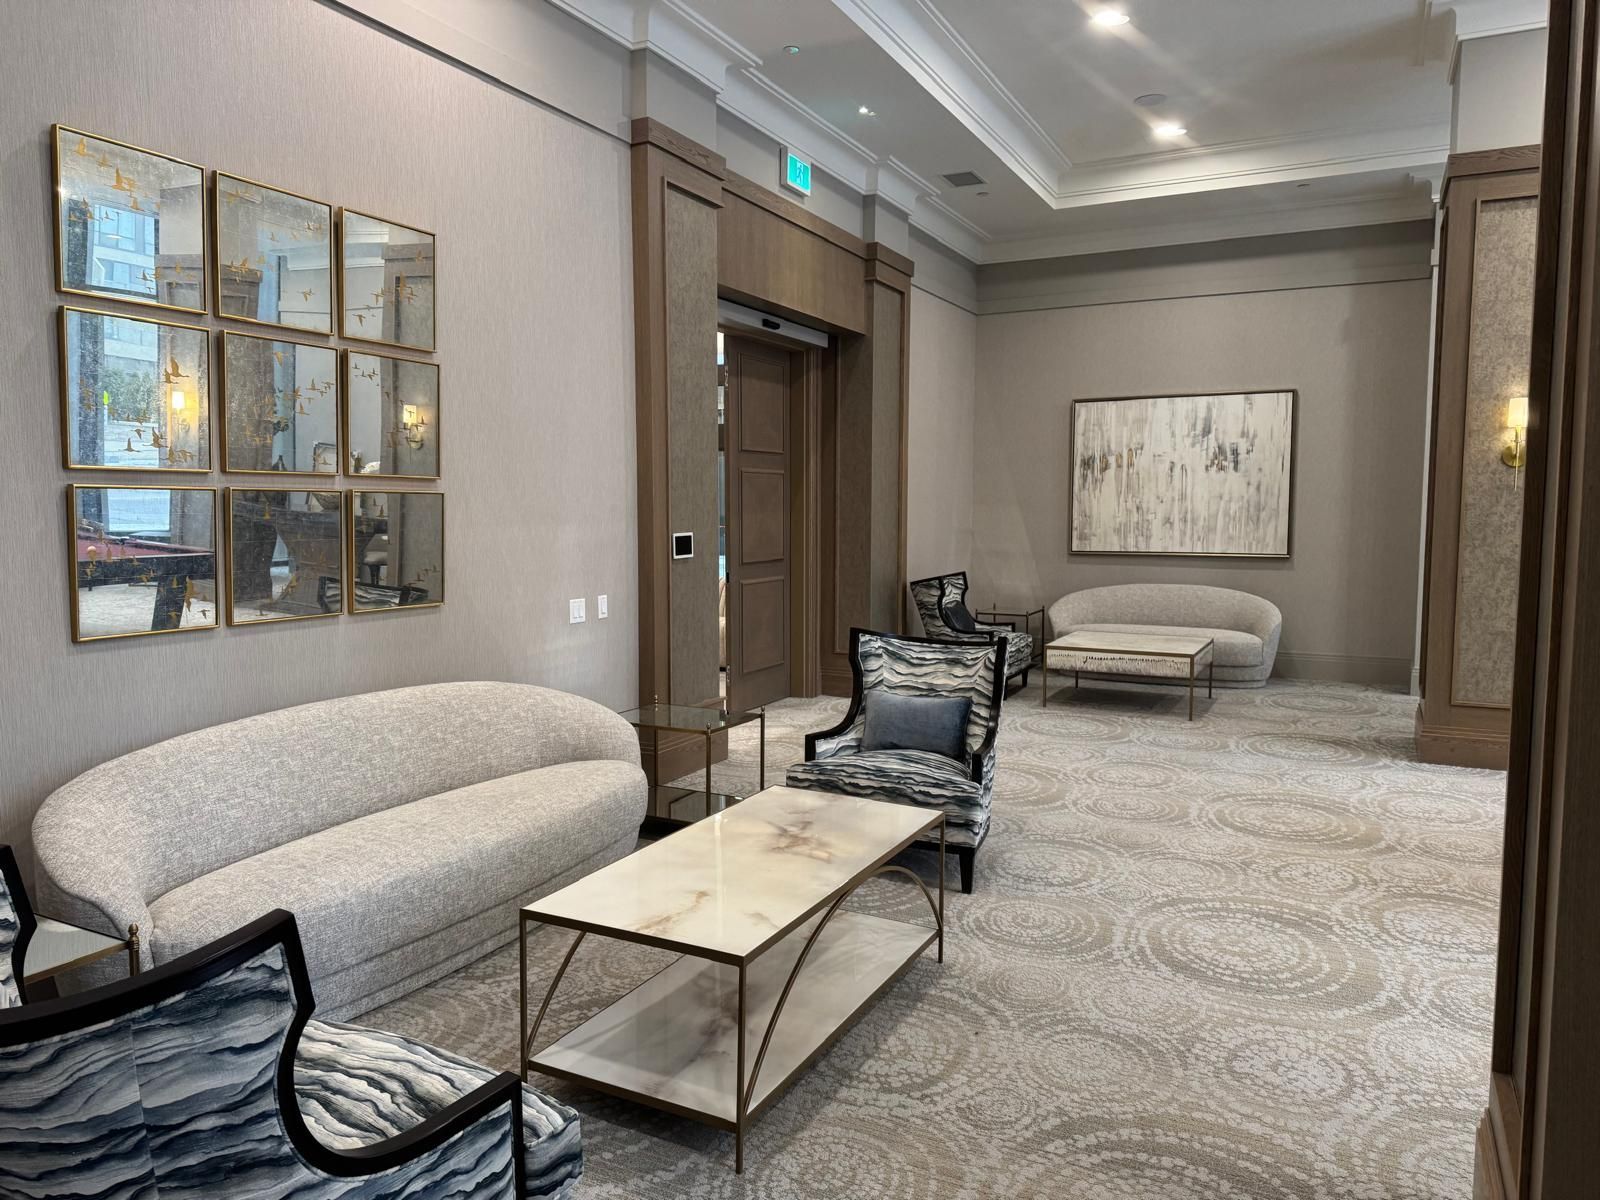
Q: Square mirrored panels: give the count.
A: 9